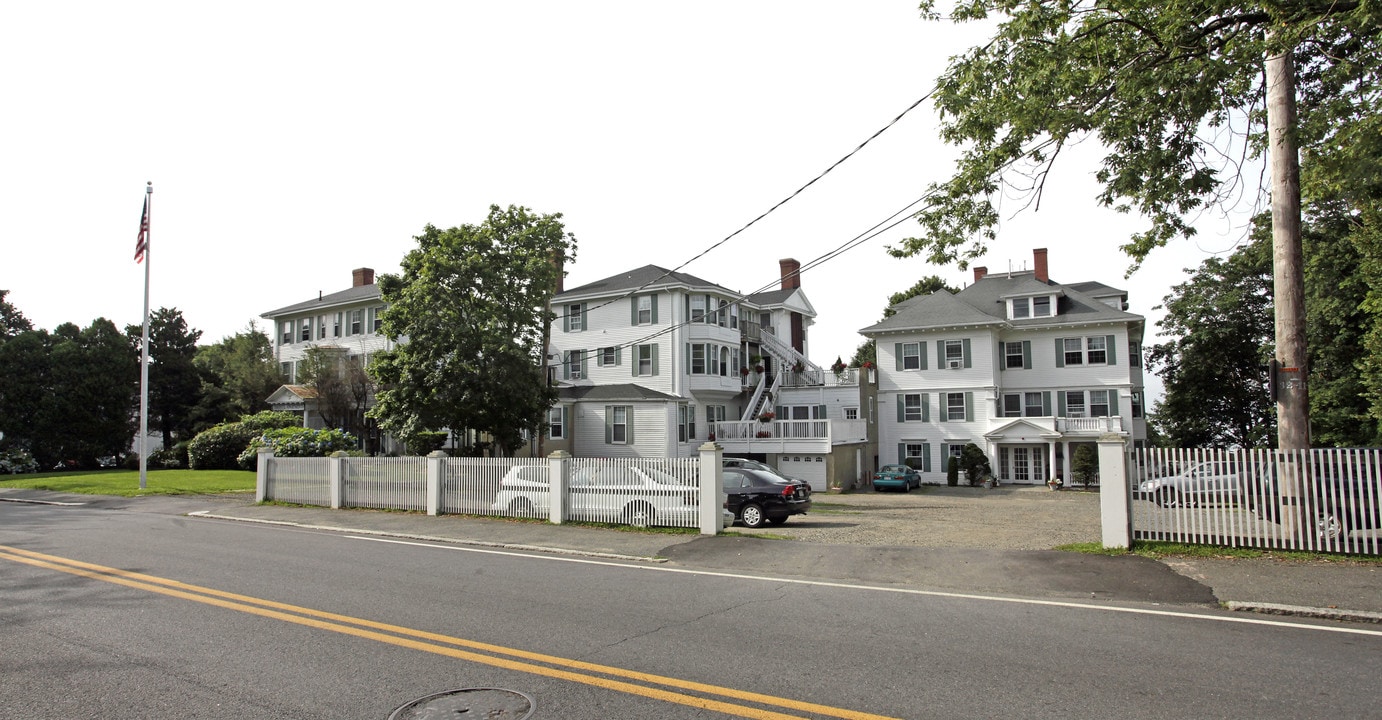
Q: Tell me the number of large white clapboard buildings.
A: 3